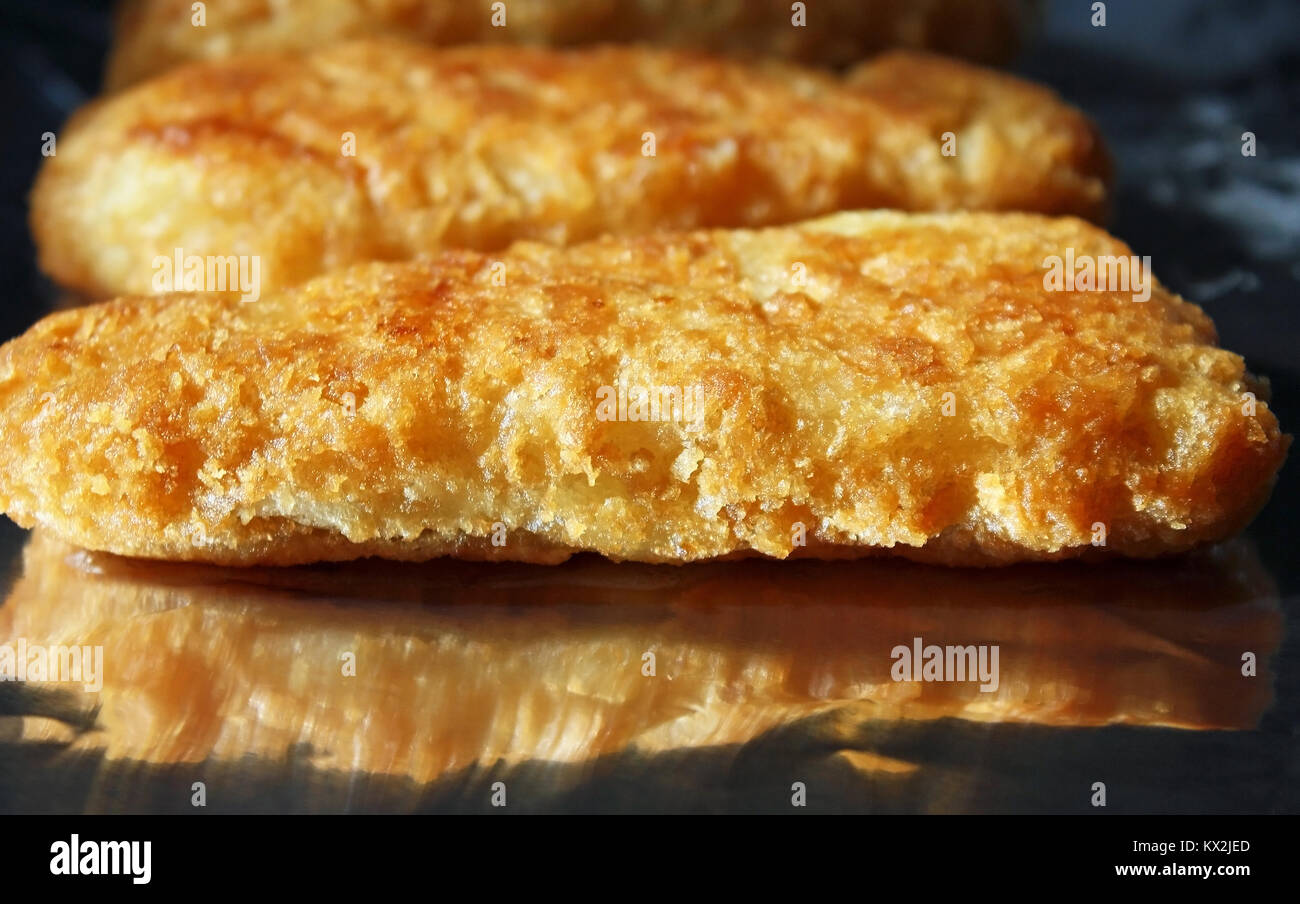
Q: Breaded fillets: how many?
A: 3